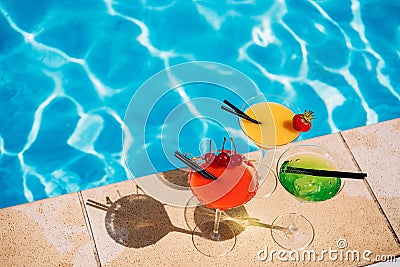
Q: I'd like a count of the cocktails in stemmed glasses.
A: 3